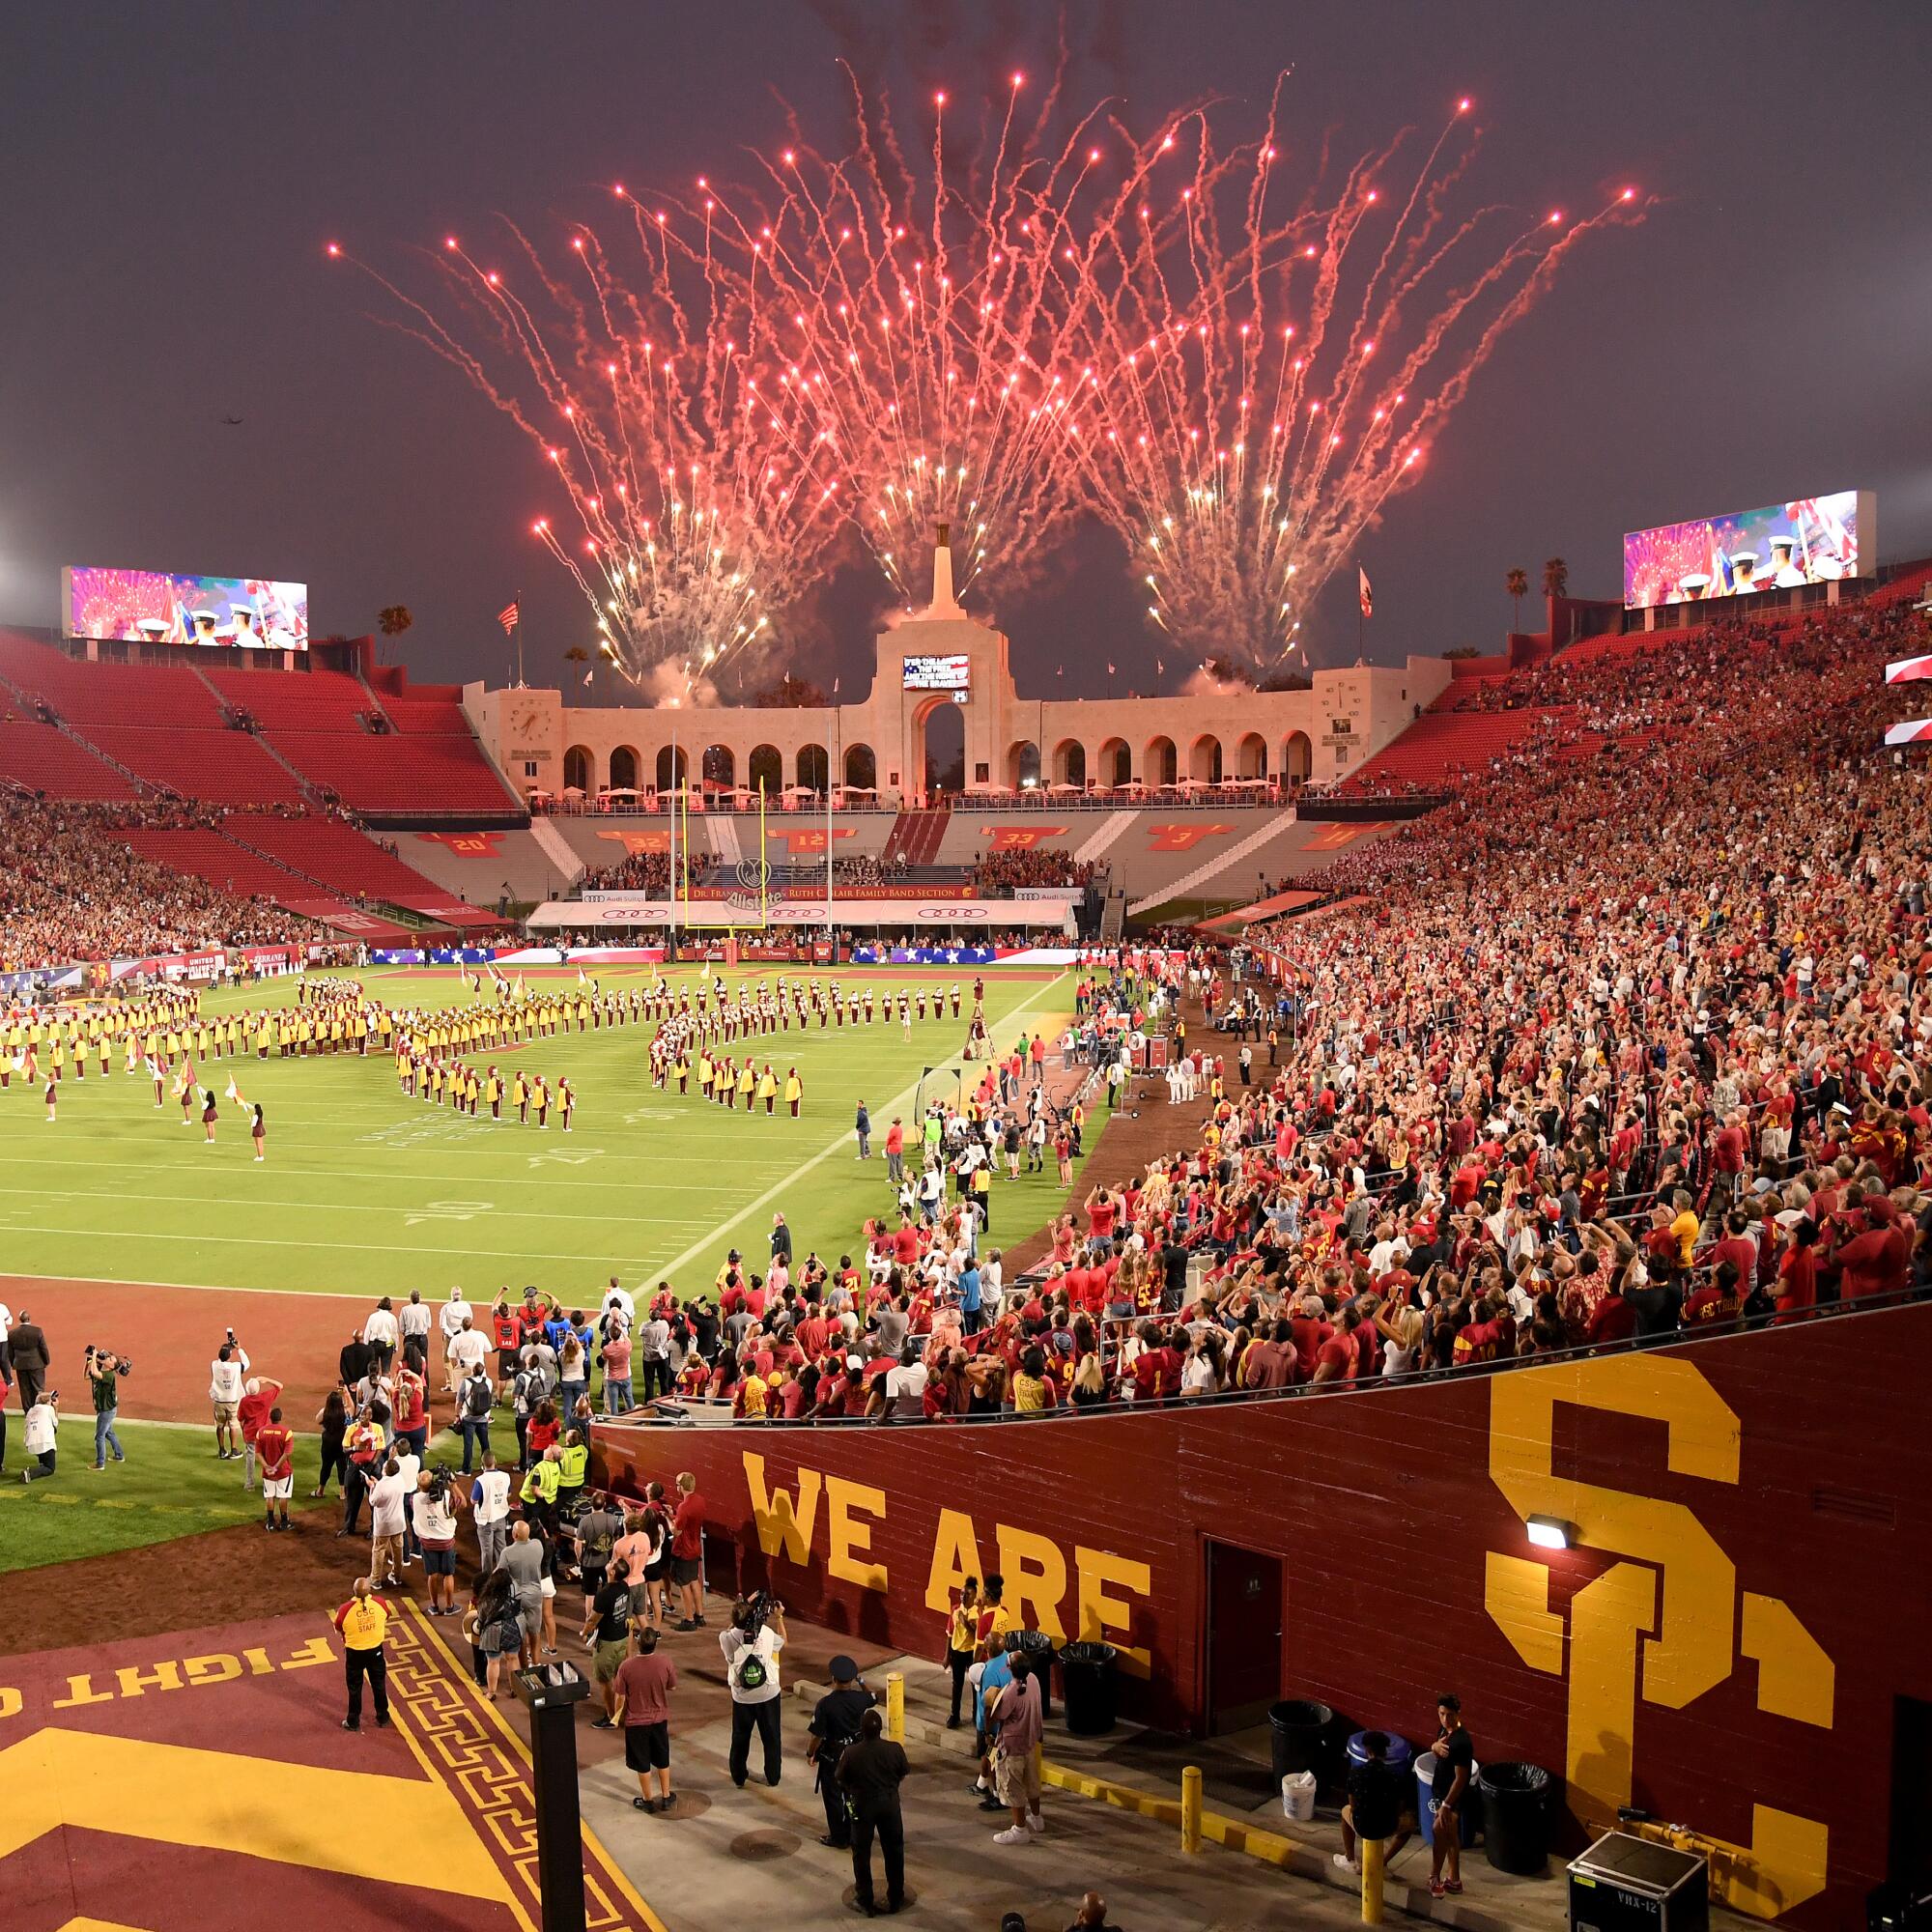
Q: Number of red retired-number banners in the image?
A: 6